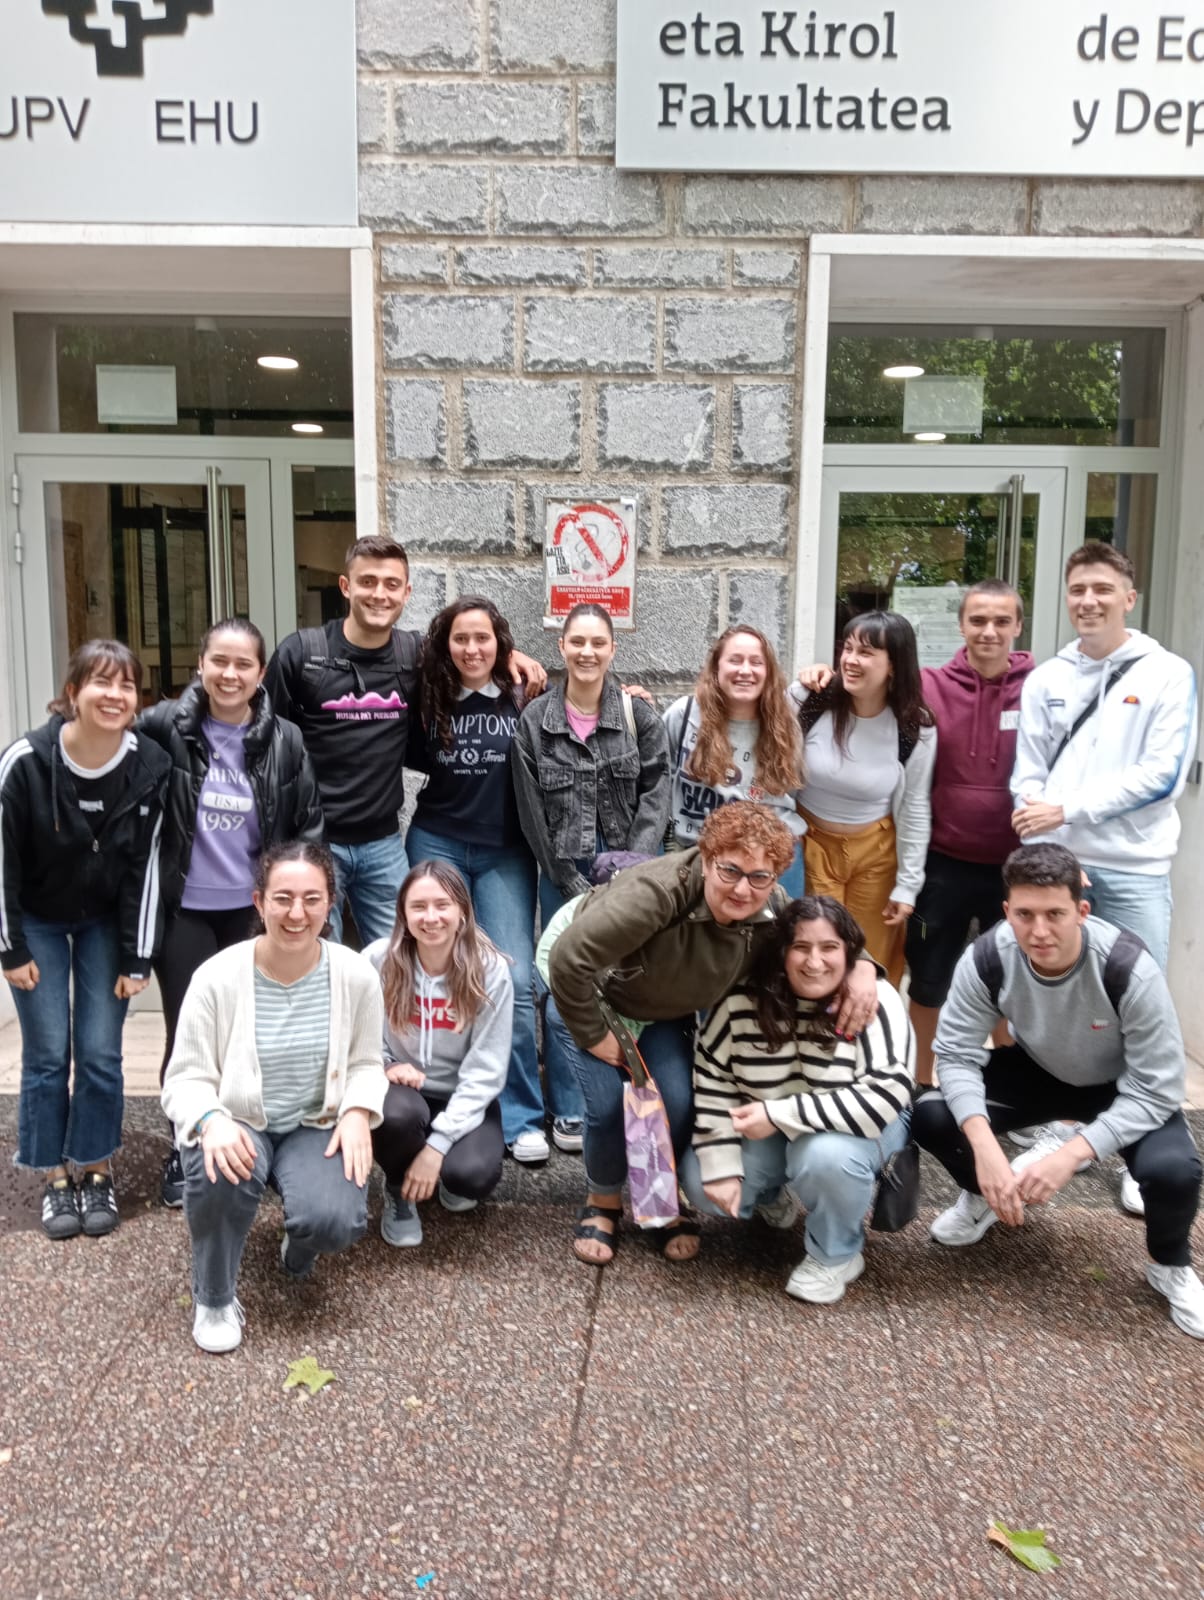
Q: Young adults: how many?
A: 13